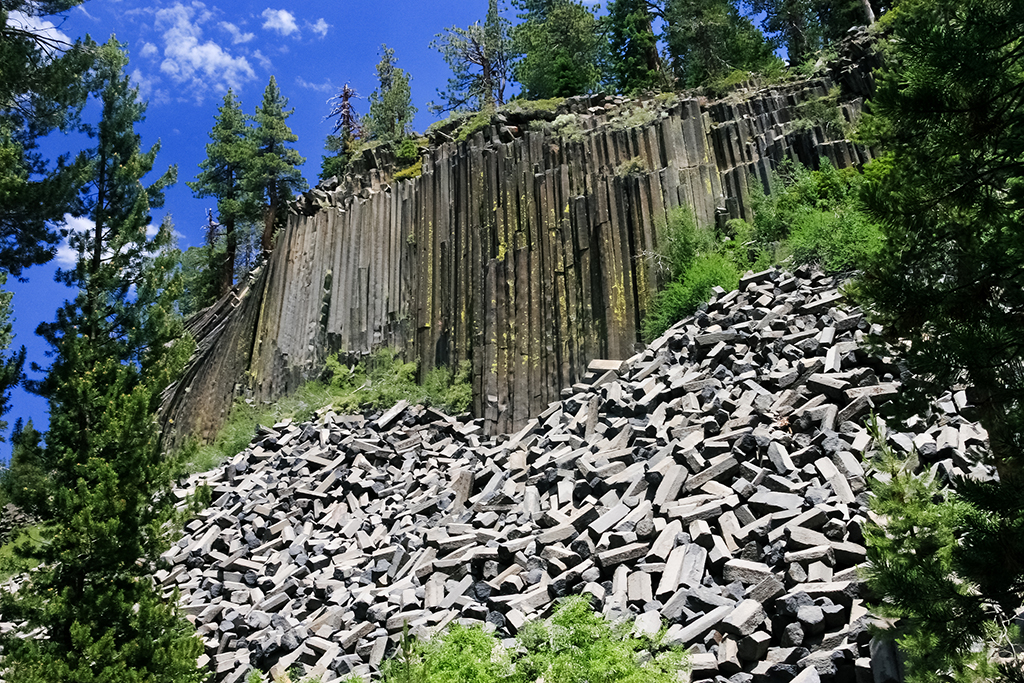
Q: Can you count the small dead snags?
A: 2